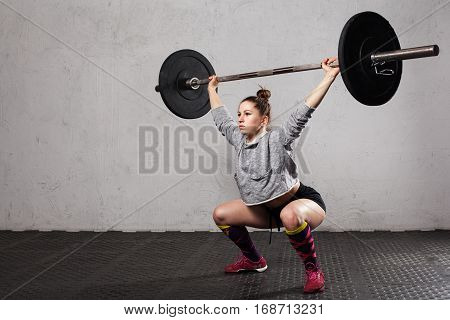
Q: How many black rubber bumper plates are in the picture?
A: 2